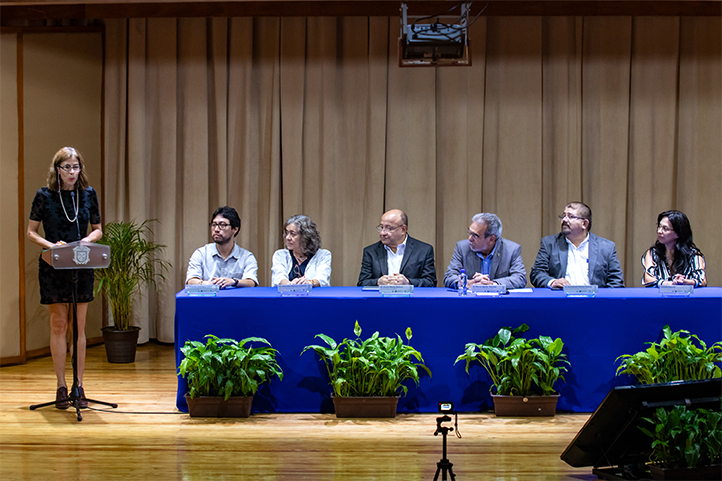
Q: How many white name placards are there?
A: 6